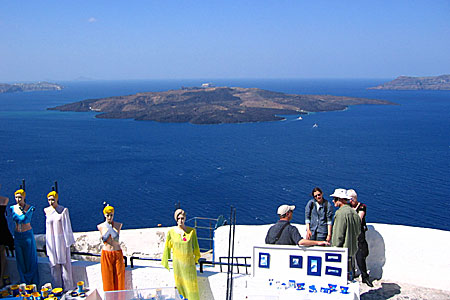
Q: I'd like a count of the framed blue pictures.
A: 5